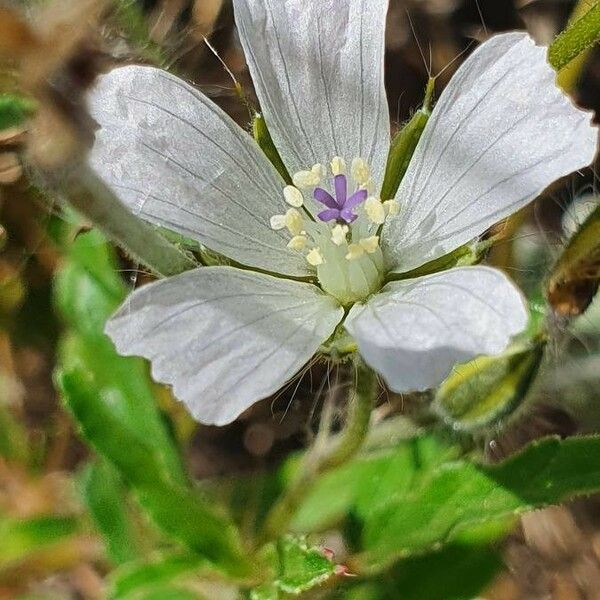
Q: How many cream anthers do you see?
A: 15